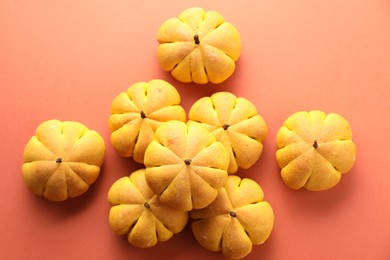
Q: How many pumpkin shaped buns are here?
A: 8